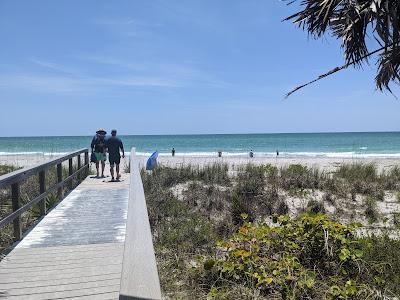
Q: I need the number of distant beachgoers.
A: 4